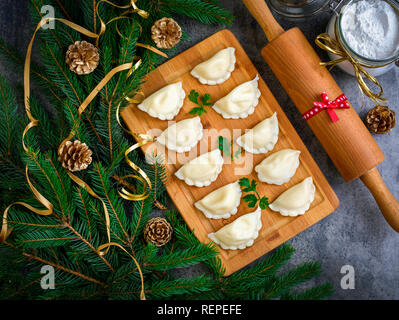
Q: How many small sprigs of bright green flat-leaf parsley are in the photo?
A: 3